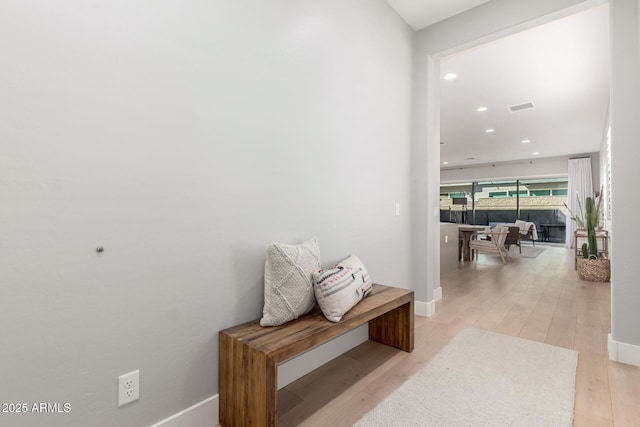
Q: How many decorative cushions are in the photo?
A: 2